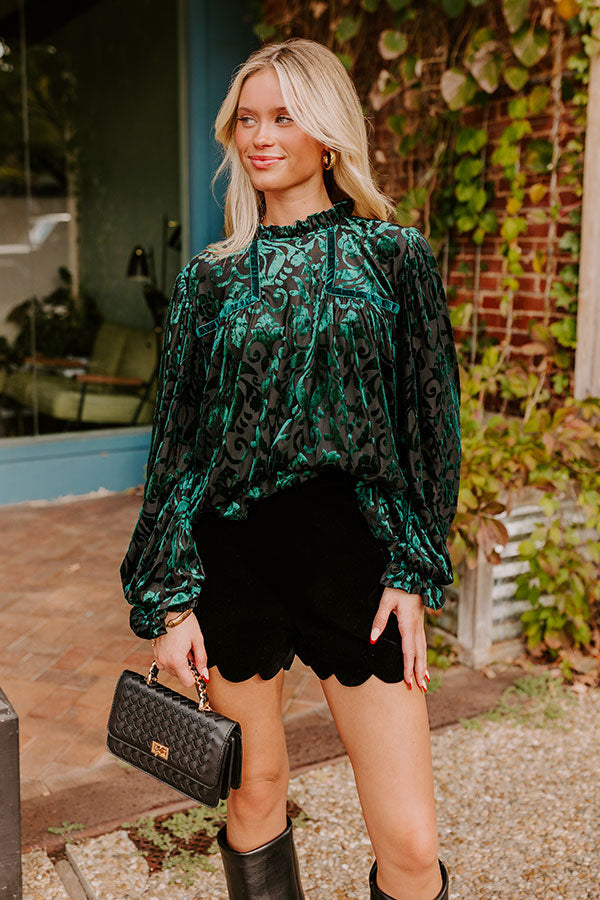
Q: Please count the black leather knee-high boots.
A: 2